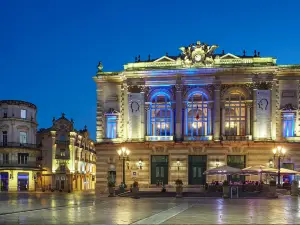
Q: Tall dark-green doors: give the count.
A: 3